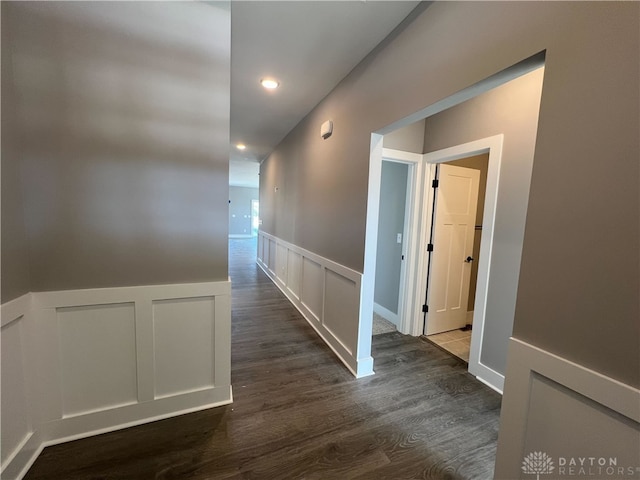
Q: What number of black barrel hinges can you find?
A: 3